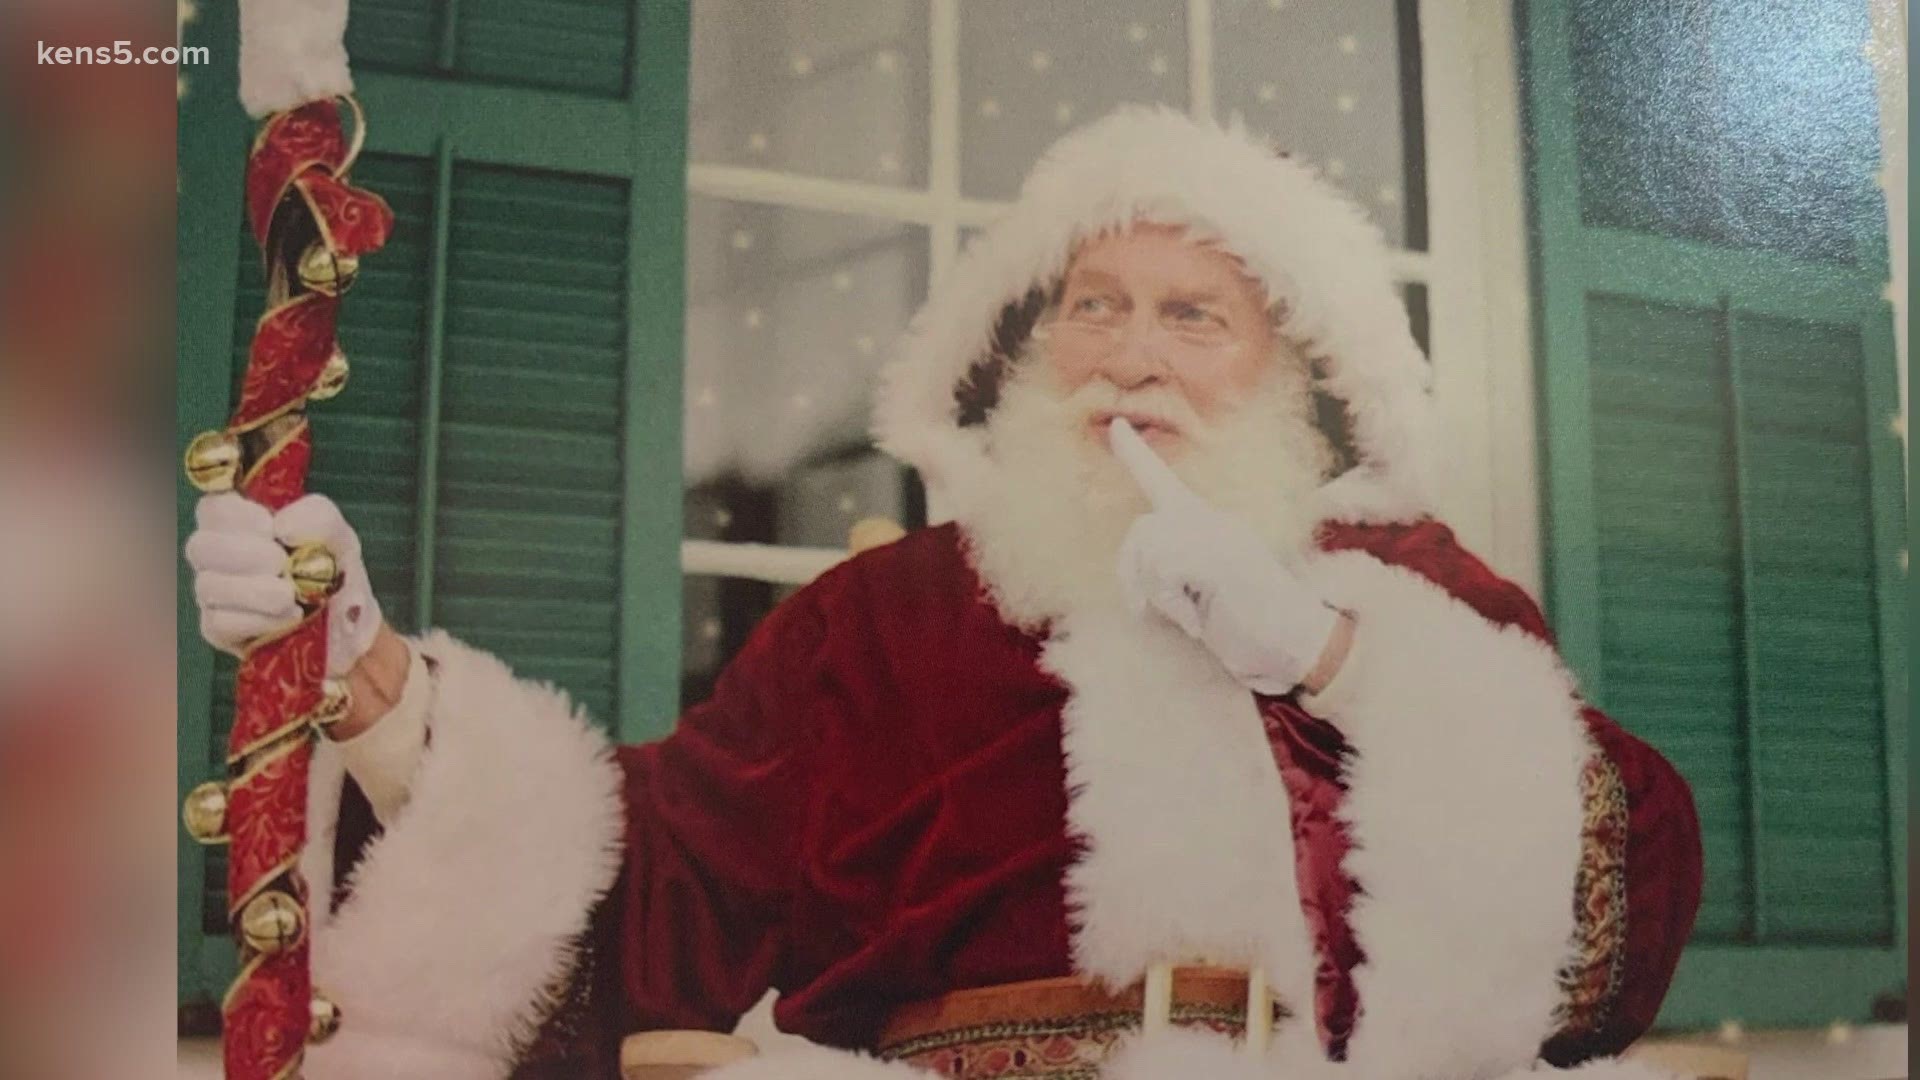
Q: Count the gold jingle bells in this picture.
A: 8